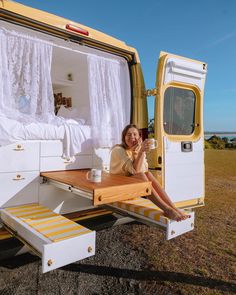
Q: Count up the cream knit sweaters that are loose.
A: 1